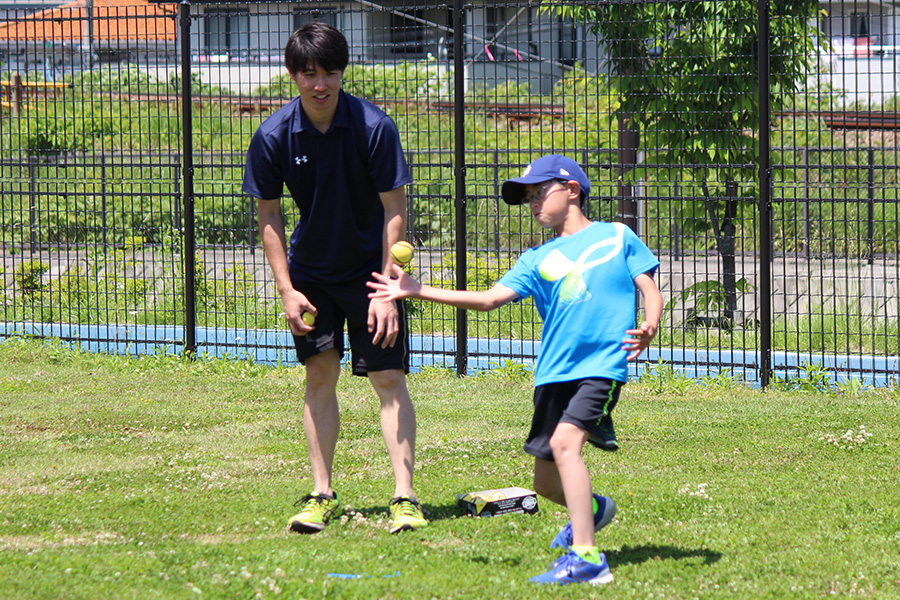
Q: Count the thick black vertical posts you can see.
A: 3